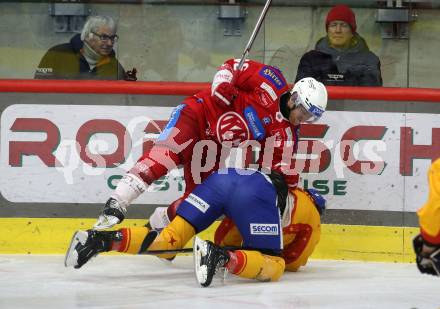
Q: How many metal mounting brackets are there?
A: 3